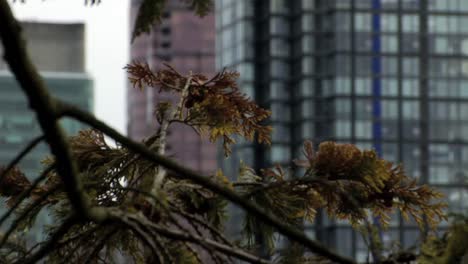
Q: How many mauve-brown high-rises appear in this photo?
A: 1